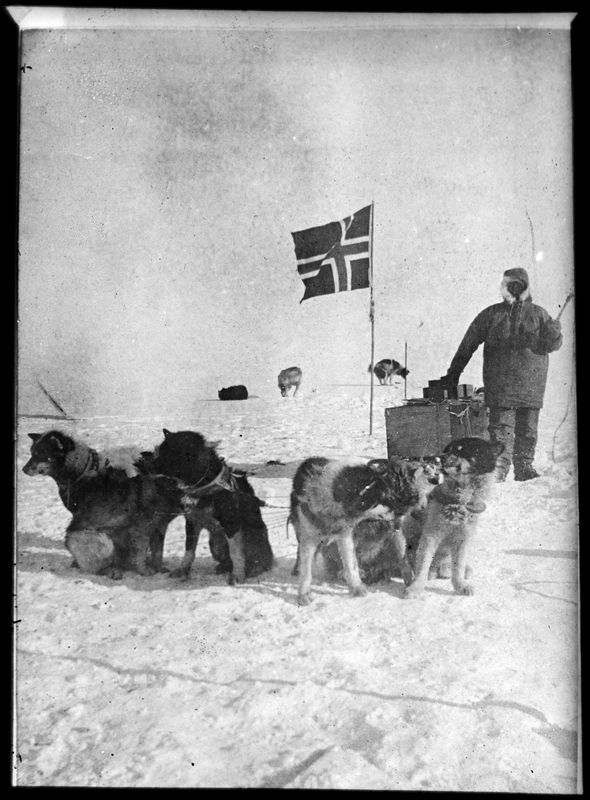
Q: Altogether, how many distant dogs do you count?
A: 3